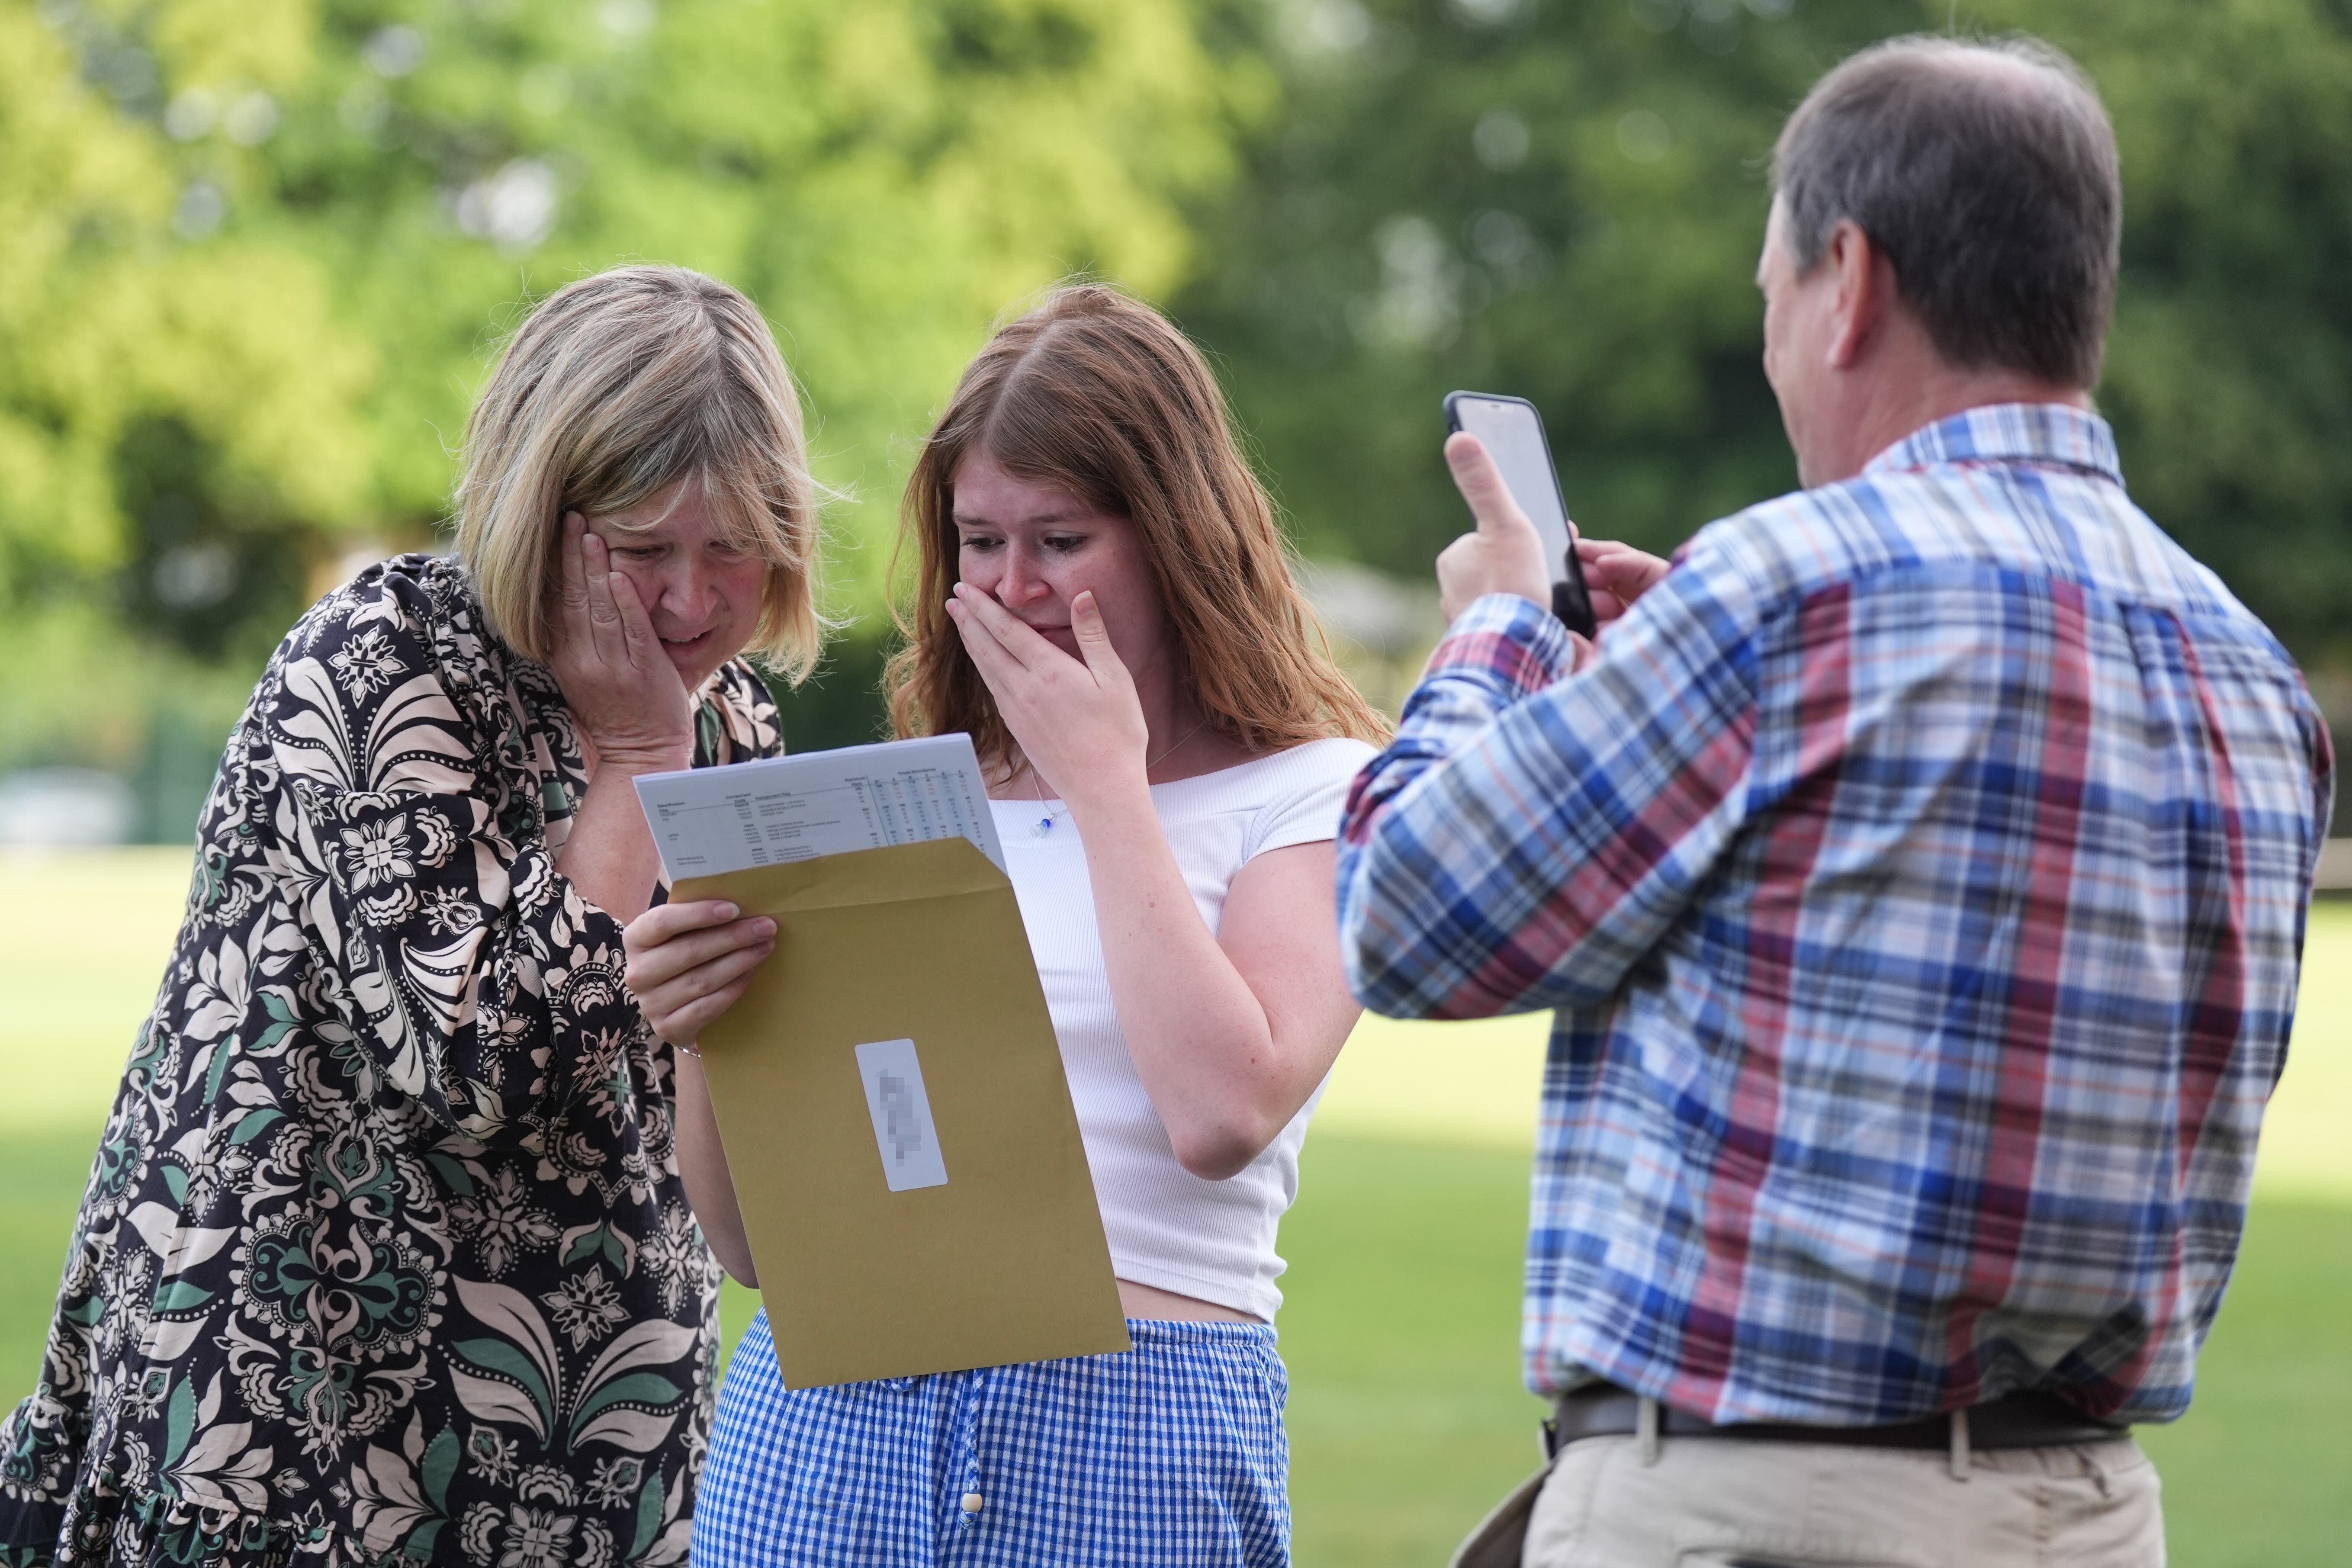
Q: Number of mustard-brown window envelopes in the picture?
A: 1